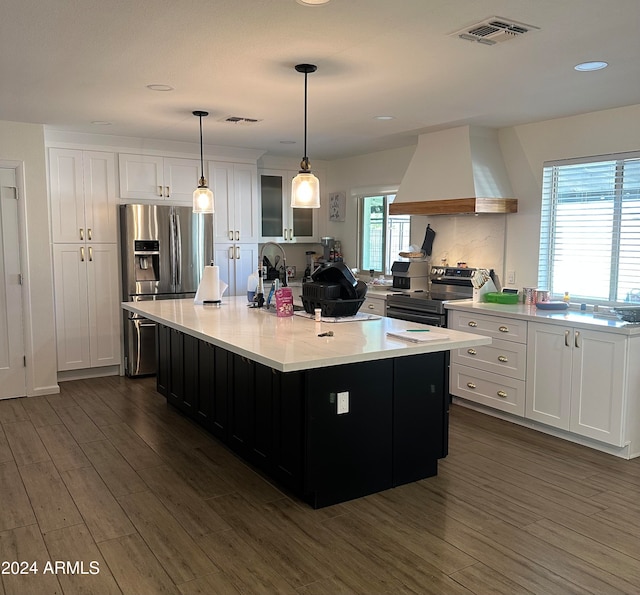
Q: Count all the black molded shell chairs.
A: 0